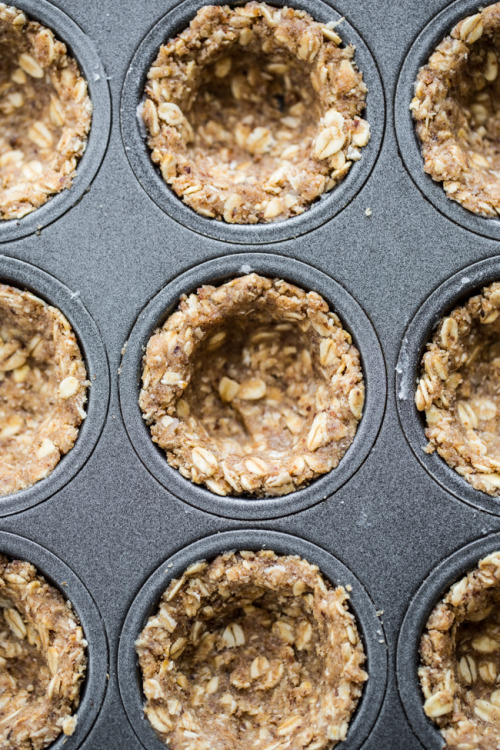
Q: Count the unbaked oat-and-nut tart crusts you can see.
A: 9